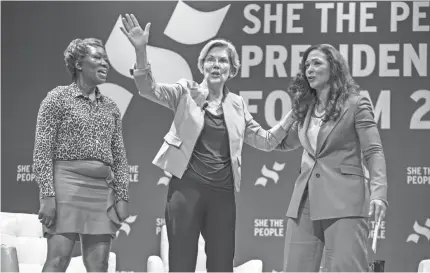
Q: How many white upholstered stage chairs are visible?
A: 3